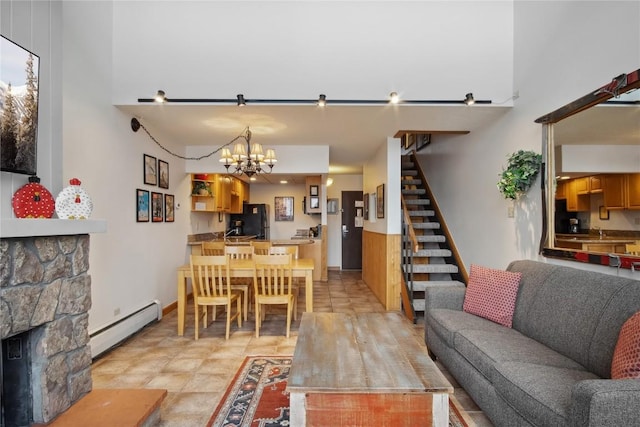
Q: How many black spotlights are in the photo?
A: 5